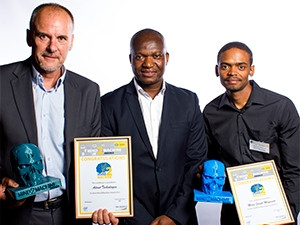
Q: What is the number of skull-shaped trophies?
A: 2